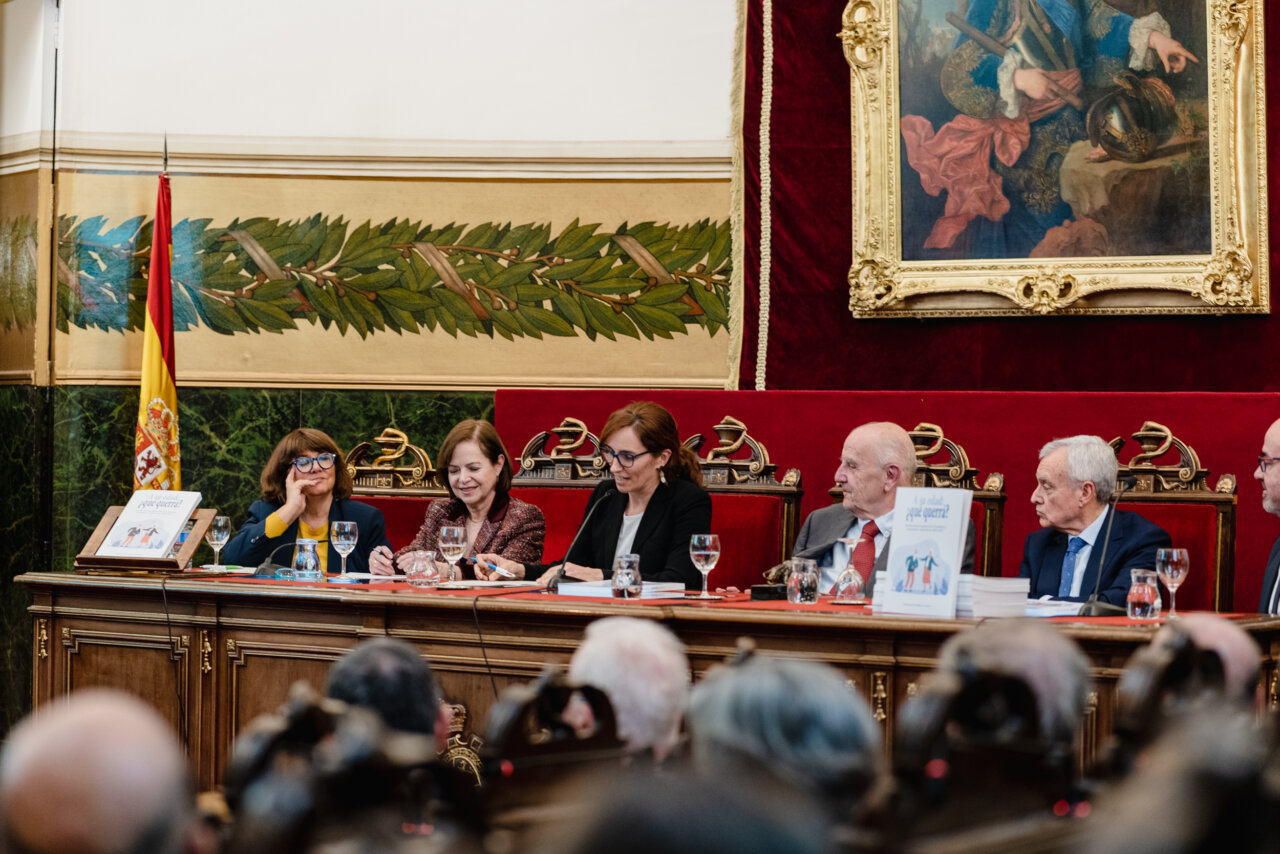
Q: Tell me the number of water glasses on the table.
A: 6